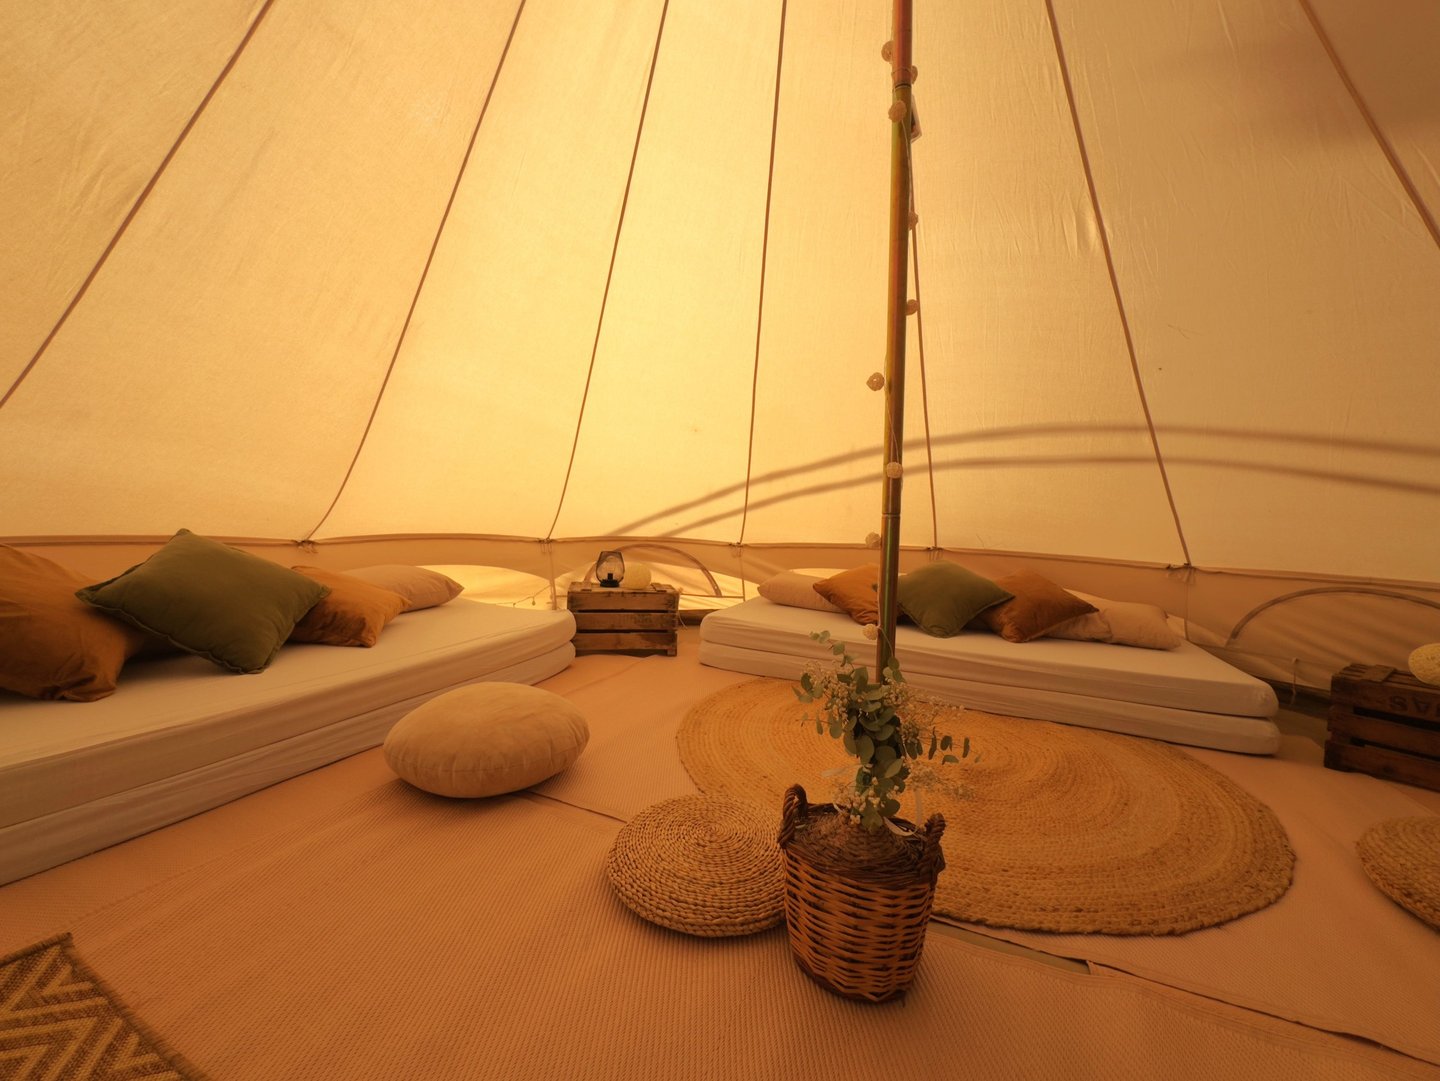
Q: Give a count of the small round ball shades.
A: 9